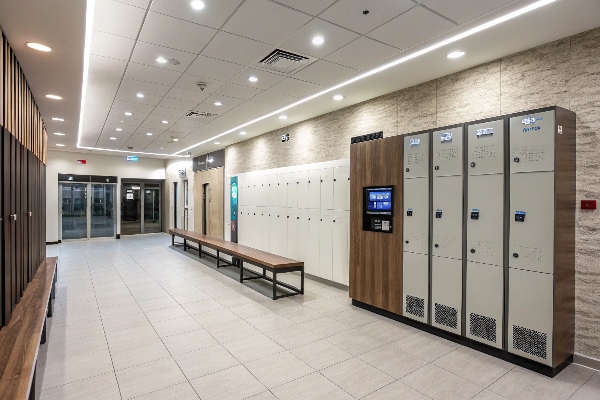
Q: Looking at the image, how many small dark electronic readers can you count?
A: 4